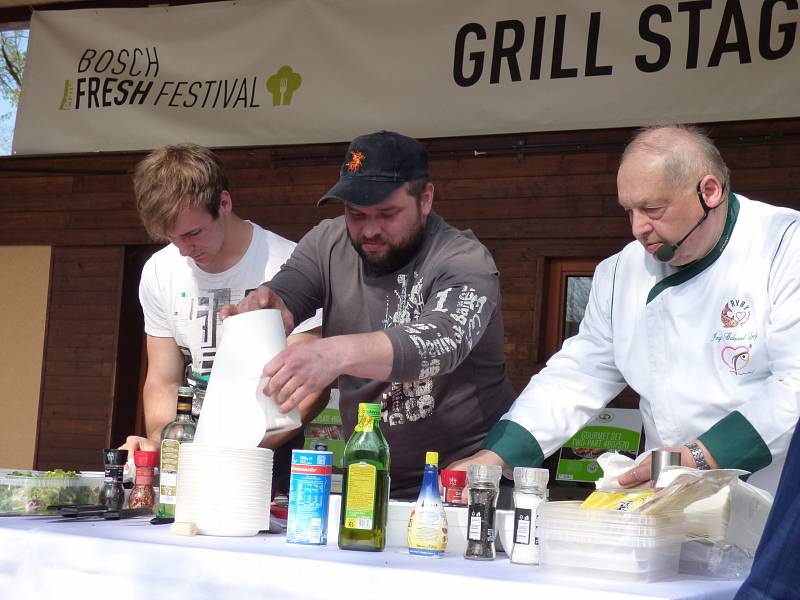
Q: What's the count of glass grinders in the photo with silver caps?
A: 2